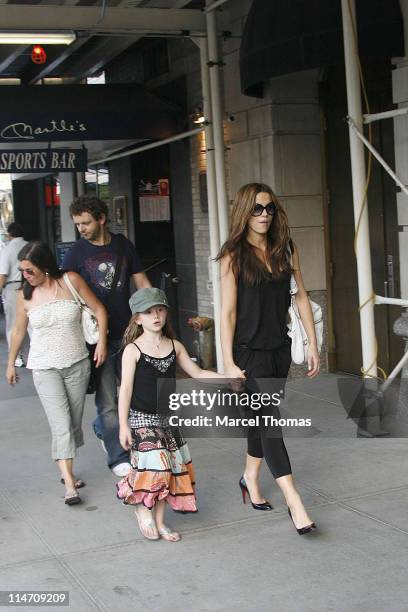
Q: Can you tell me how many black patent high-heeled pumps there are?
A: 2